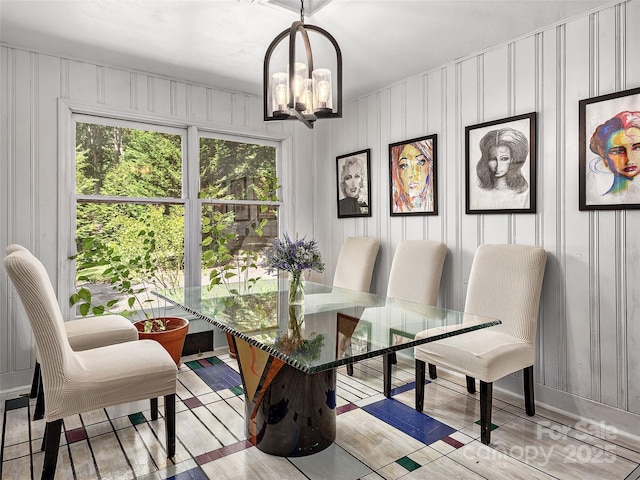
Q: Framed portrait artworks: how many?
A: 4